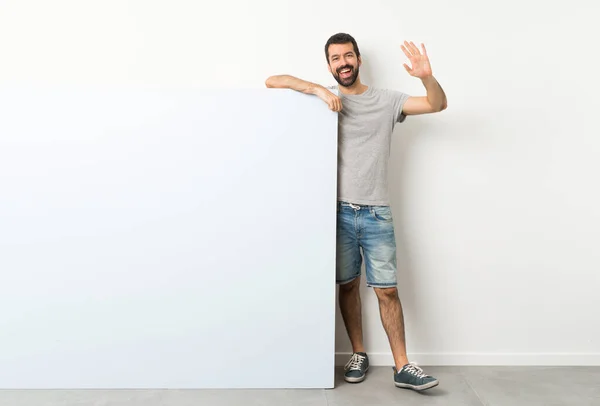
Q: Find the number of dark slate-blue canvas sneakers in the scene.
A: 2